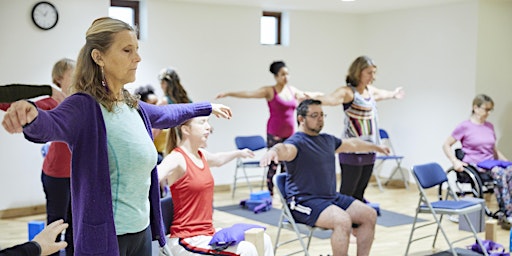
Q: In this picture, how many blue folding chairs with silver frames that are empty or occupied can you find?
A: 5